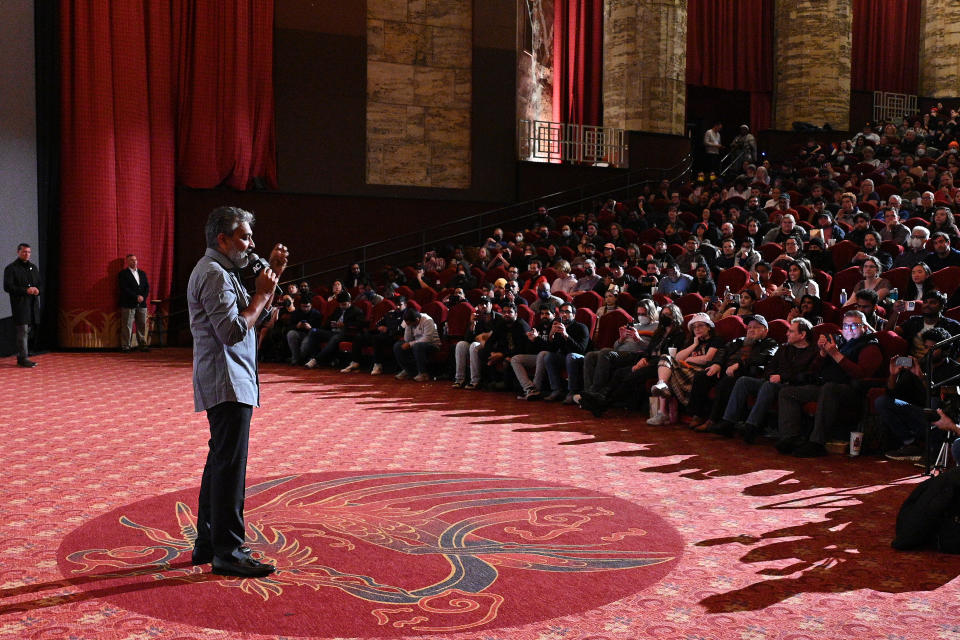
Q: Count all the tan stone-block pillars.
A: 4